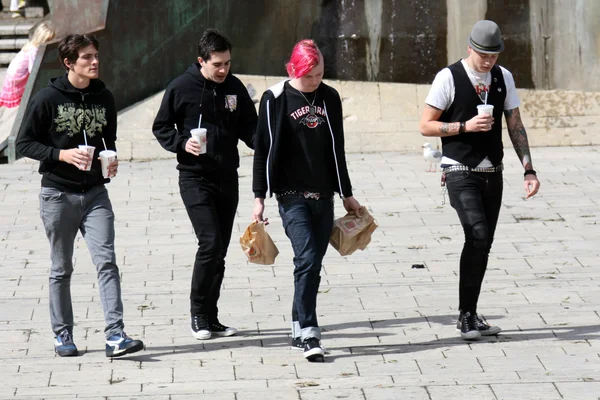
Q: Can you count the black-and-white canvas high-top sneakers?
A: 6